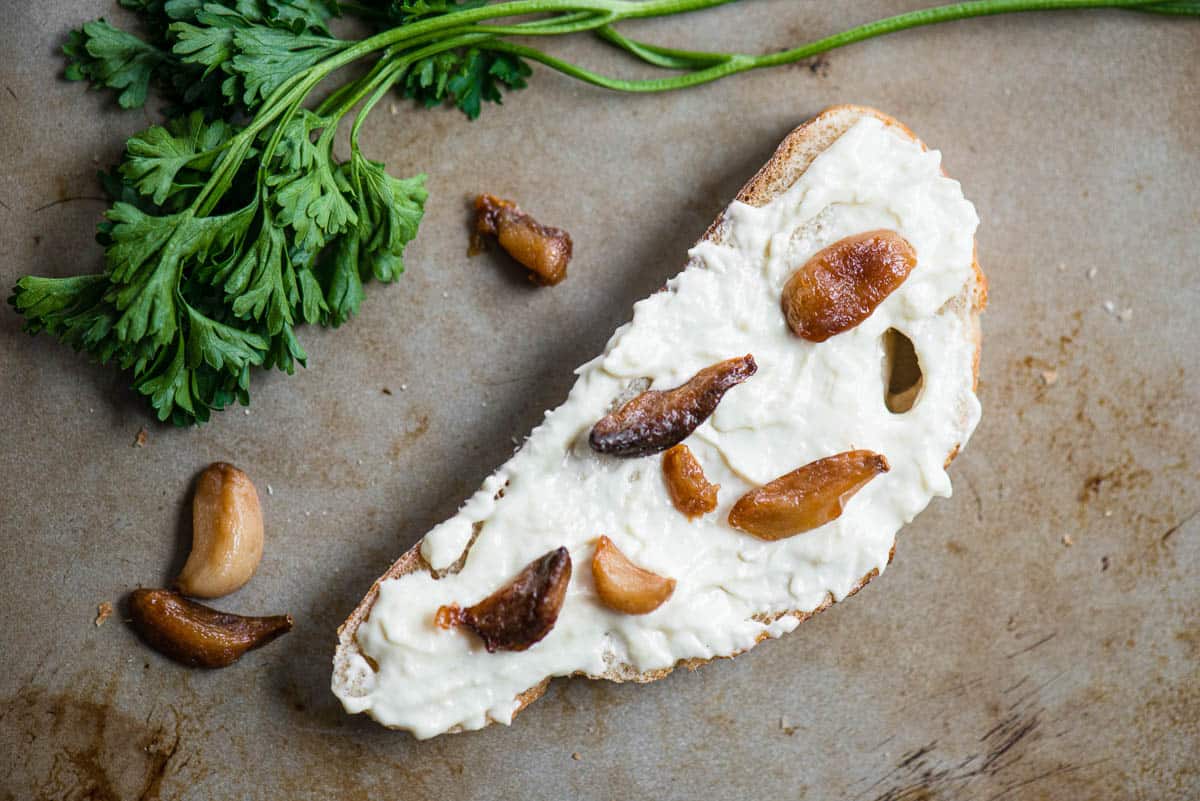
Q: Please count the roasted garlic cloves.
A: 9